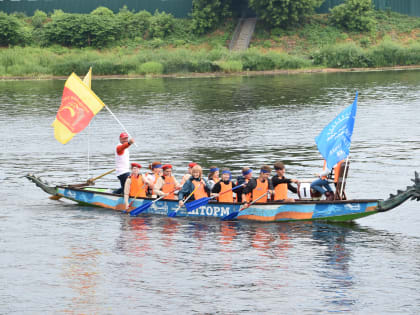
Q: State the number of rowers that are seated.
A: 10